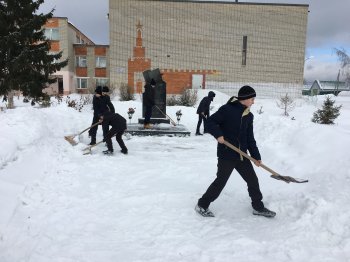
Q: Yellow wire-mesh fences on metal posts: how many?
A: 0